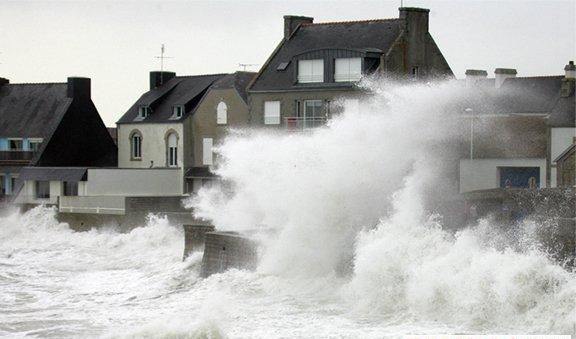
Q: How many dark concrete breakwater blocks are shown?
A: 2